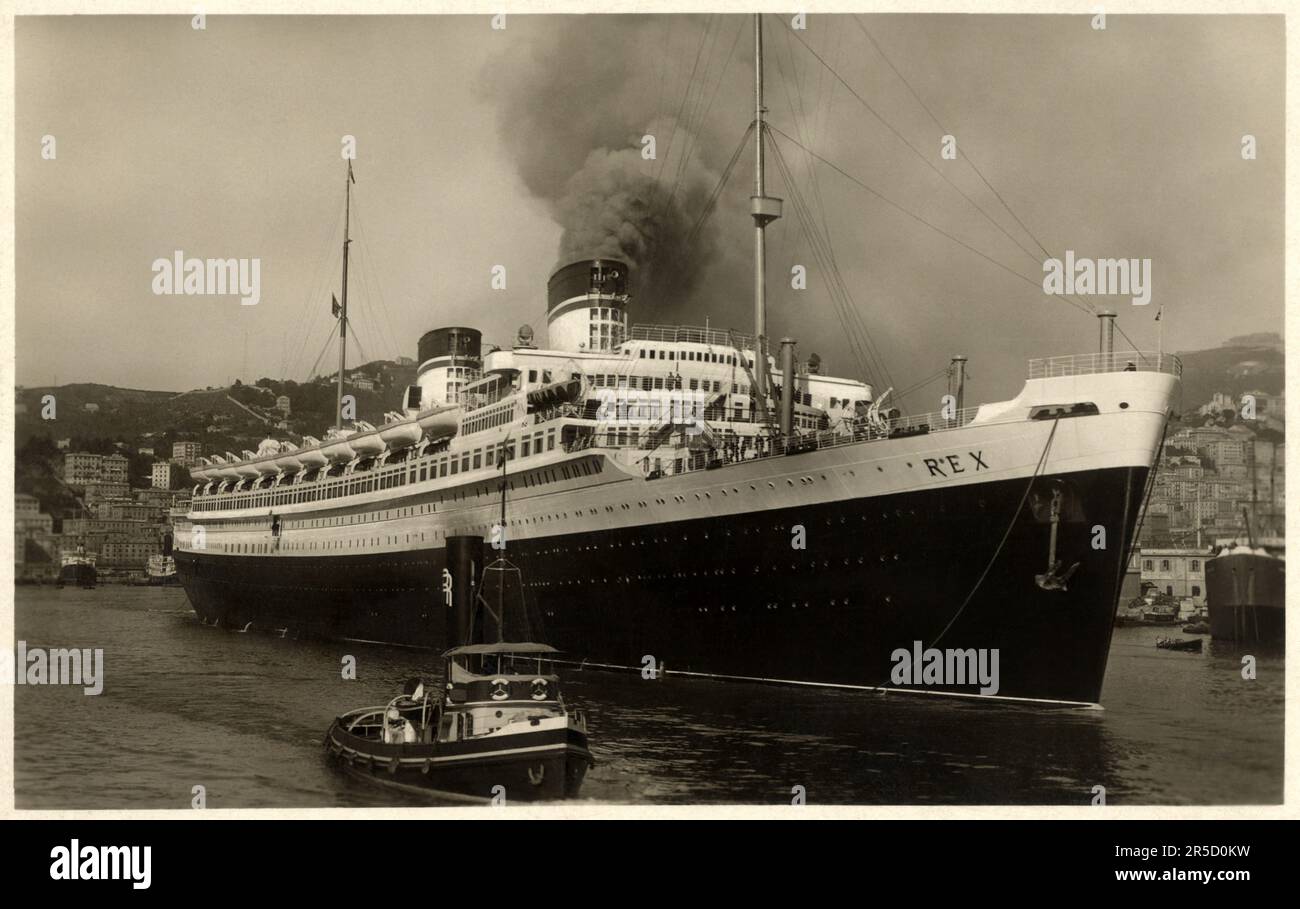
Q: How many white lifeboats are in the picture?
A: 11